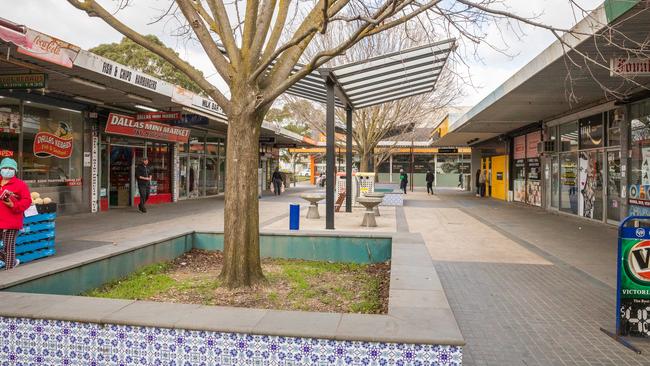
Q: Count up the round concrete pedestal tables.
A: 3